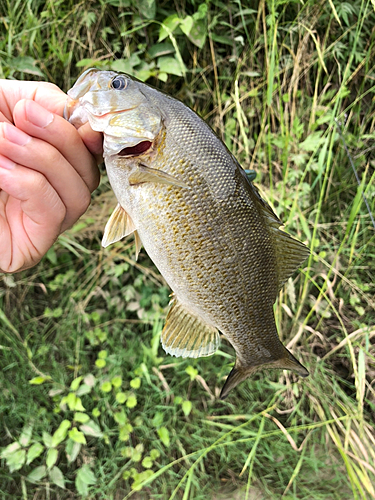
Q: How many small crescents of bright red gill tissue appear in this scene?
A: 1